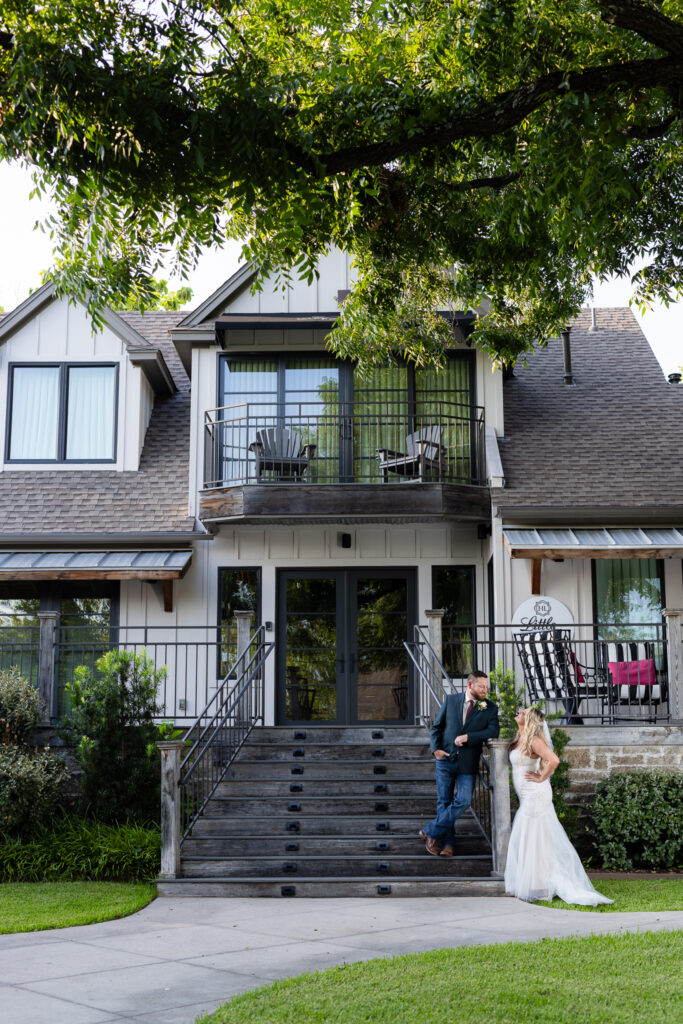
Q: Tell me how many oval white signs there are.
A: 1